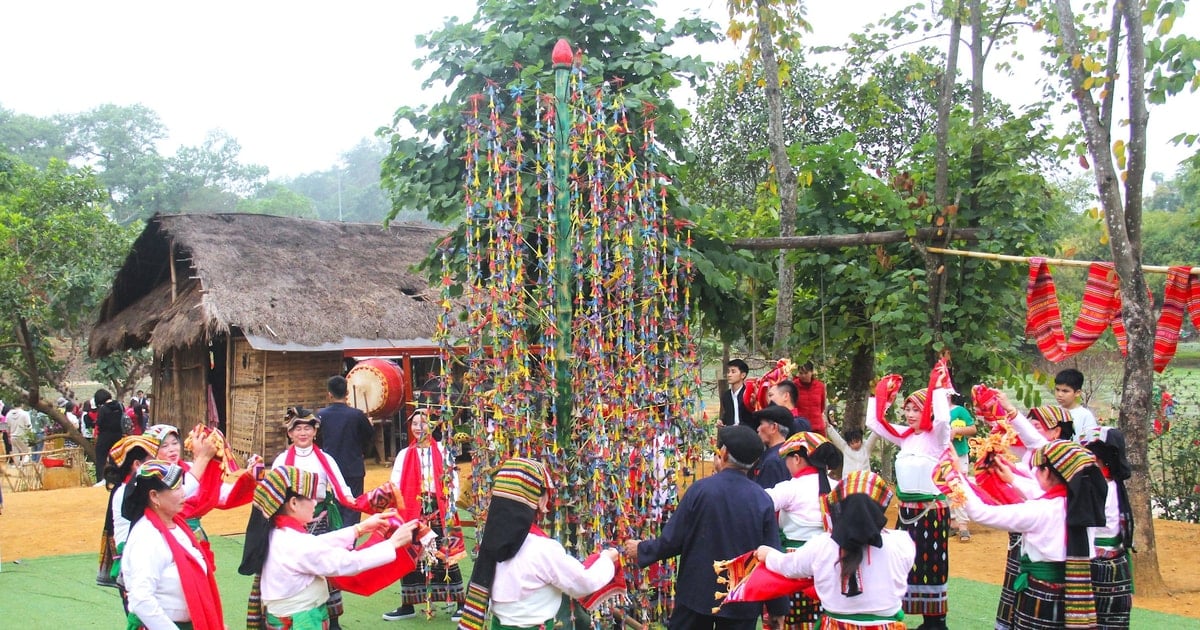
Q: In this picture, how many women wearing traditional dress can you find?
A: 13